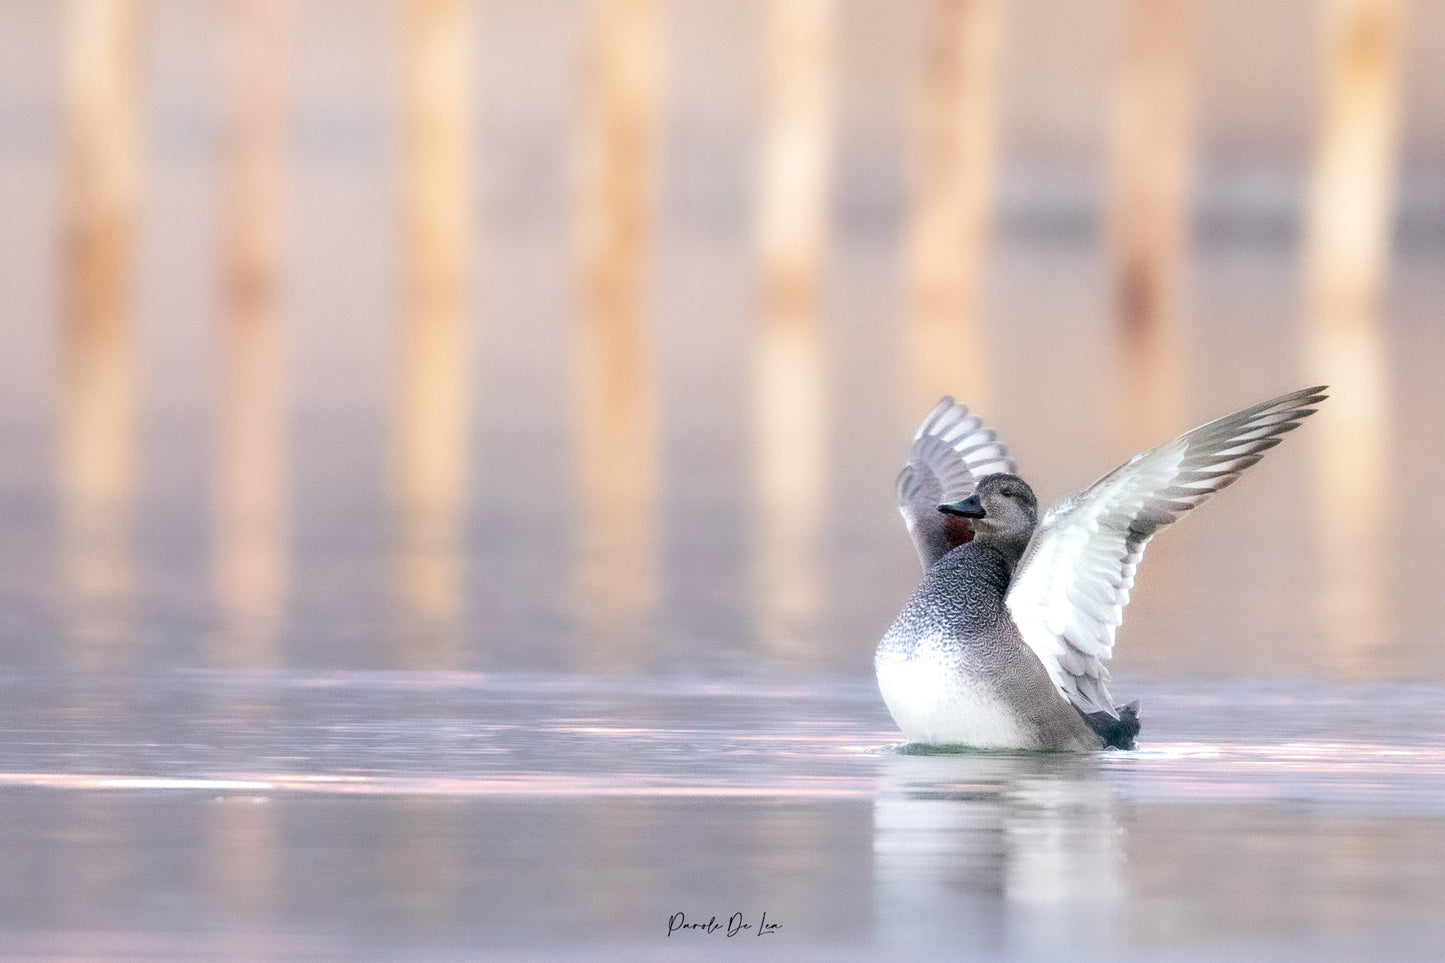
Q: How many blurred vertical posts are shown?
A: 8